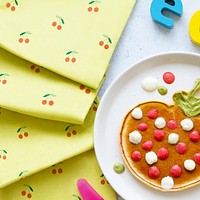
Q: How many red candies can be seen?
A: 13